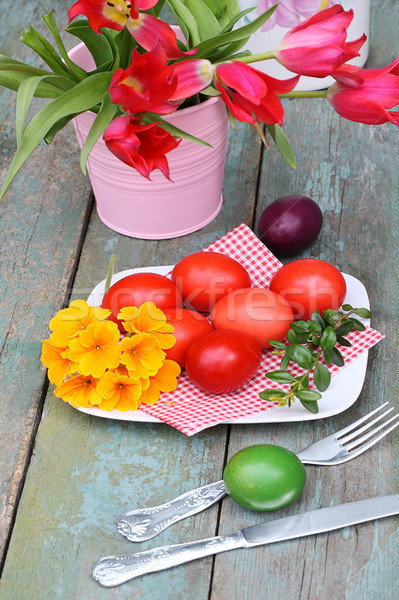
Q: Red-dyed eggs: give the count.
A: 6